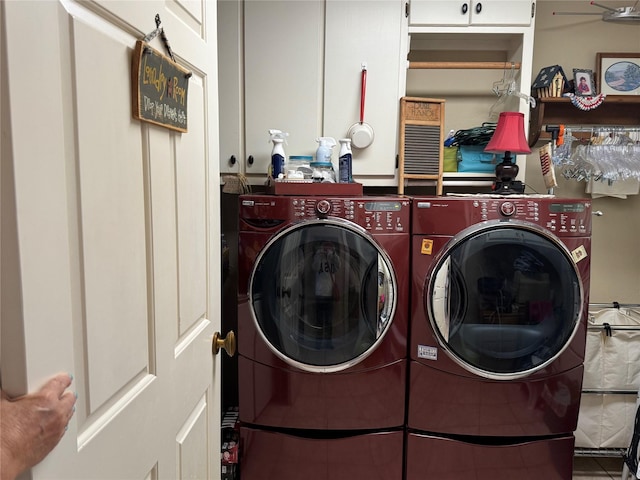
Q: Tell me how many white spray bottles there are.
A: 2